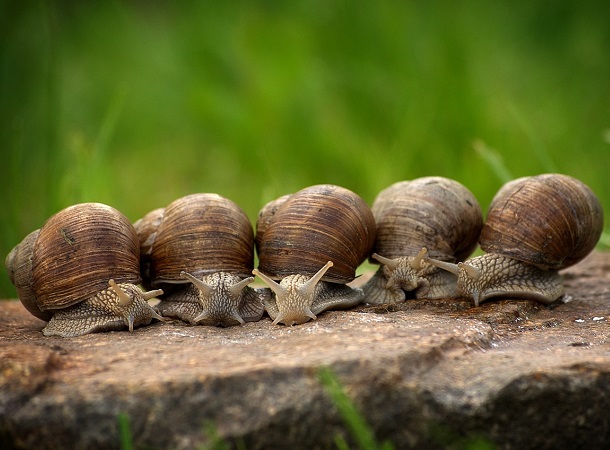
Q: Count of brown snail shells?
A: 5